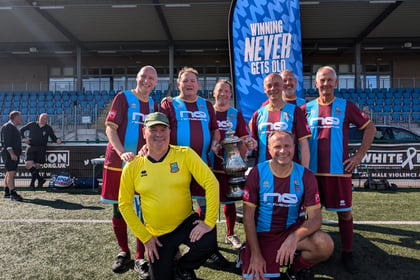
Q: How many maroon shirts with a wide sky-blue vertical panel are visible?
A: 7